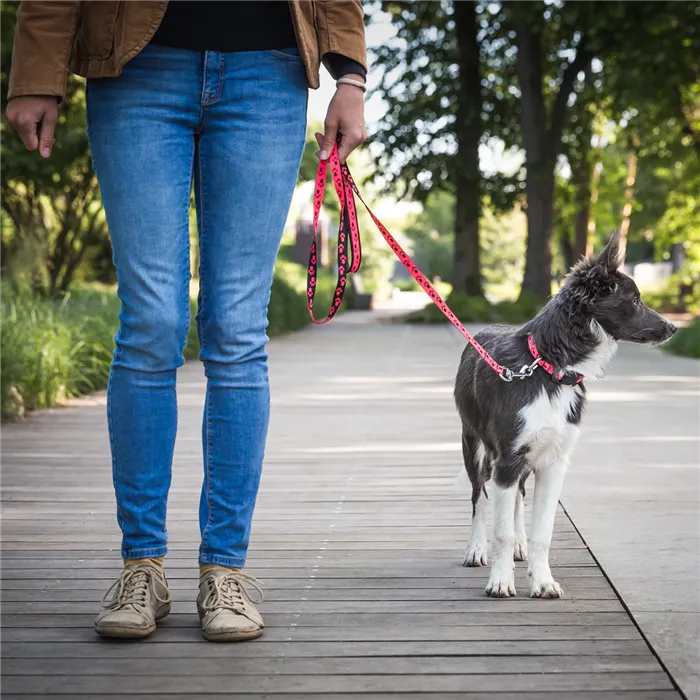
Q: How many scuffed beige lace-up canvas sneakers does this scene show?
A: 2